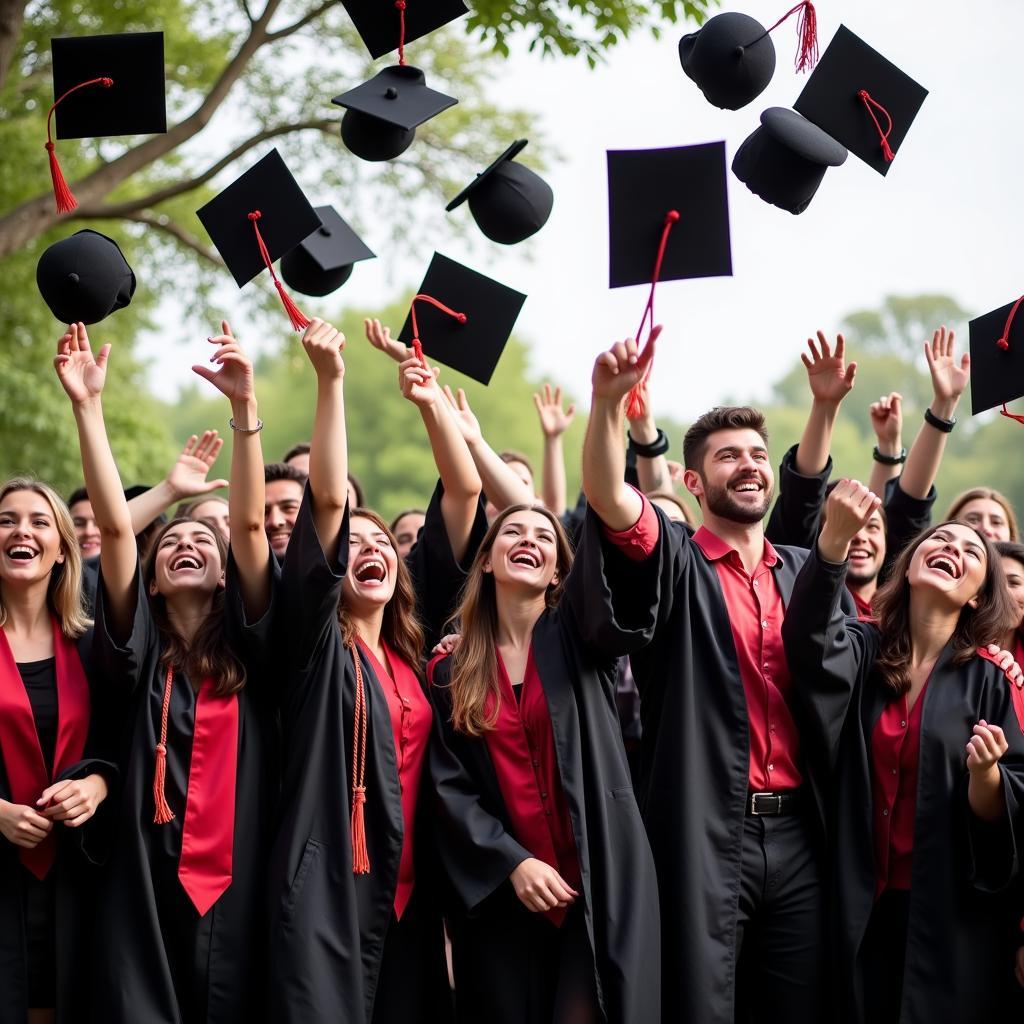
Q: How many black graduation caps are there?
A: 13